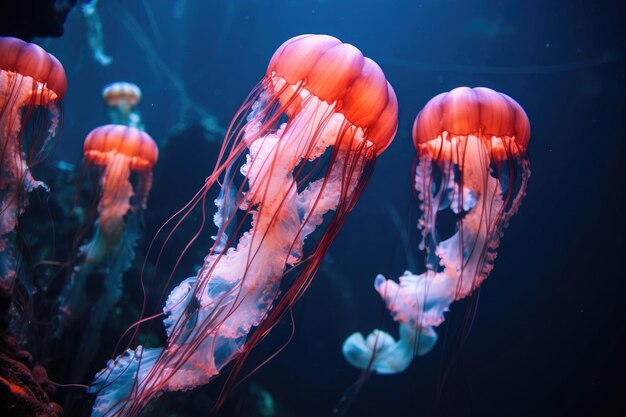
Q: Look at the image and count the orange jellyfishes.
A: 4